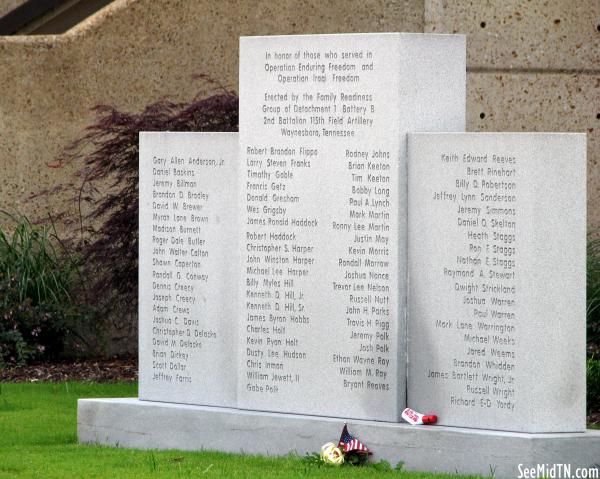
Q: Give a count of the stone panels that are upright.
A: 3